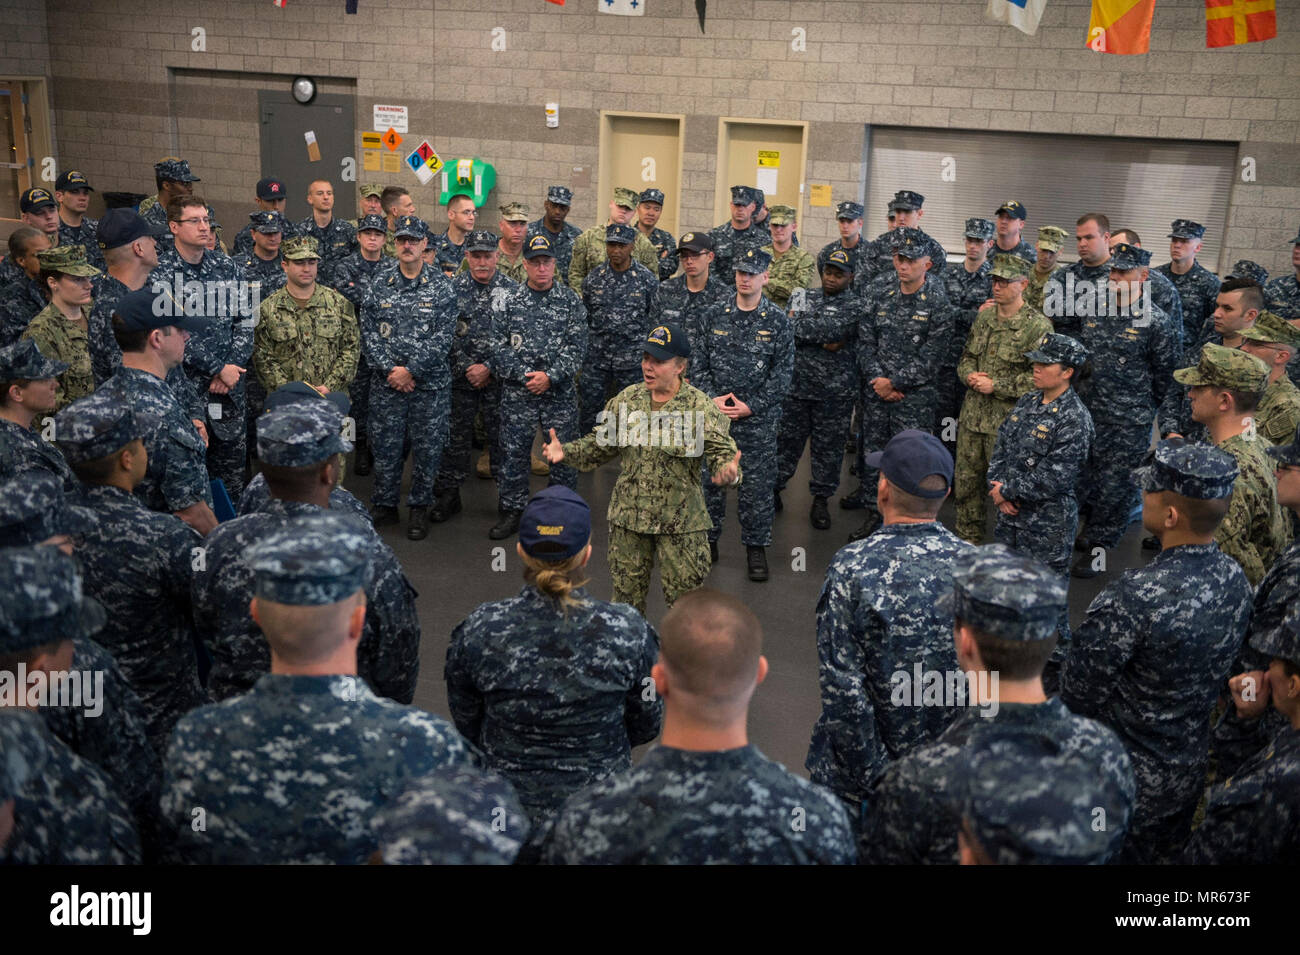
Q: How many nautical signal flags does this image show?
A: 8